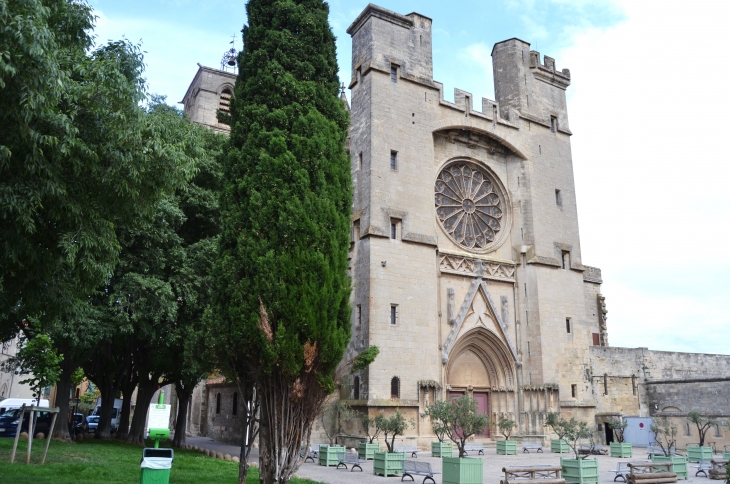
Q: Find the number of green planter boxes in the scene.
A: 12